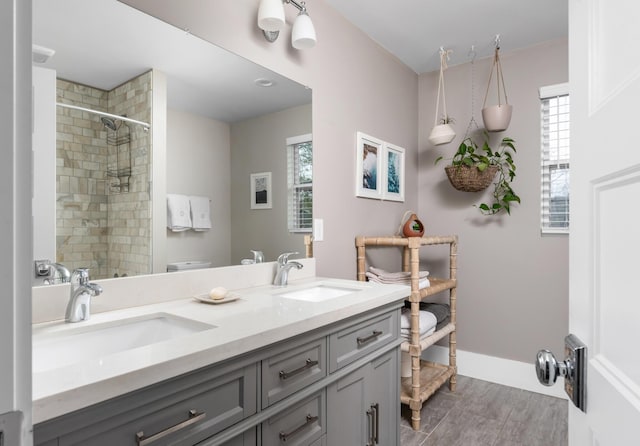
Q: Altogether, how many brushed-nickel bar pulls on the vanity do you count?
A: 6